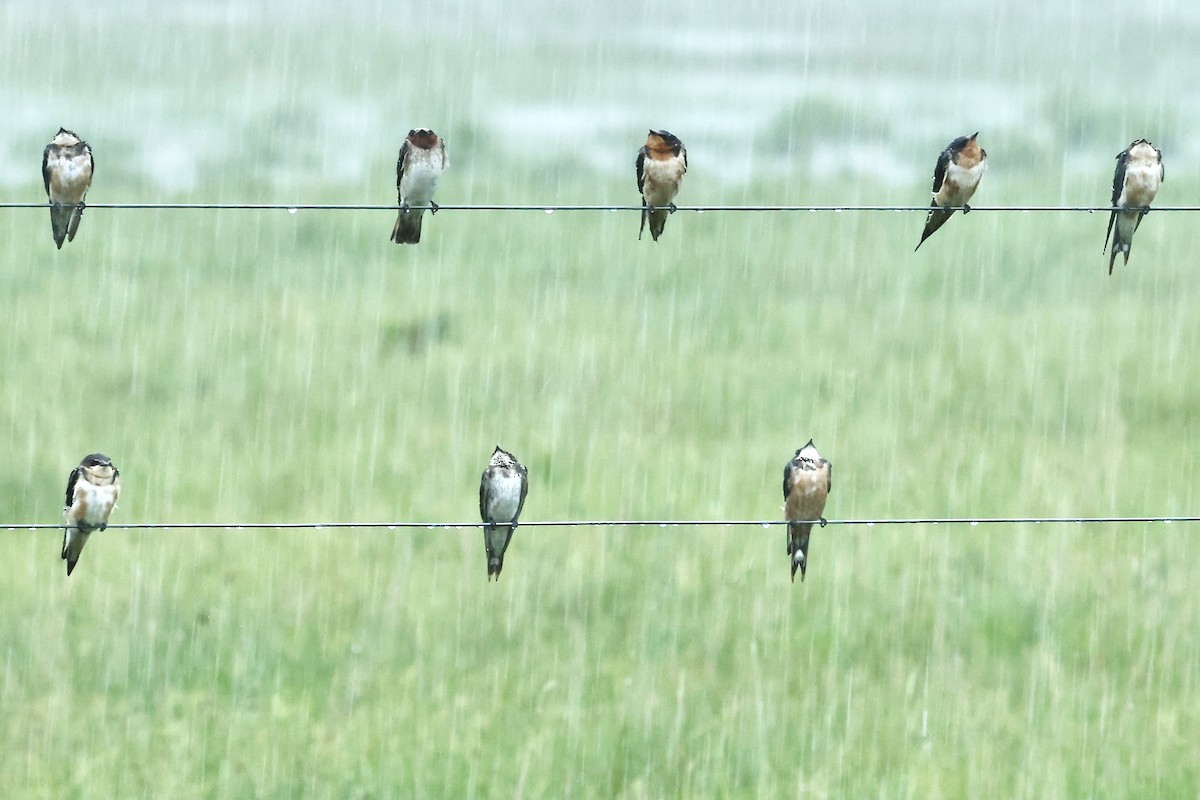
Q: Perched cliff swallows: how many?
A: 1